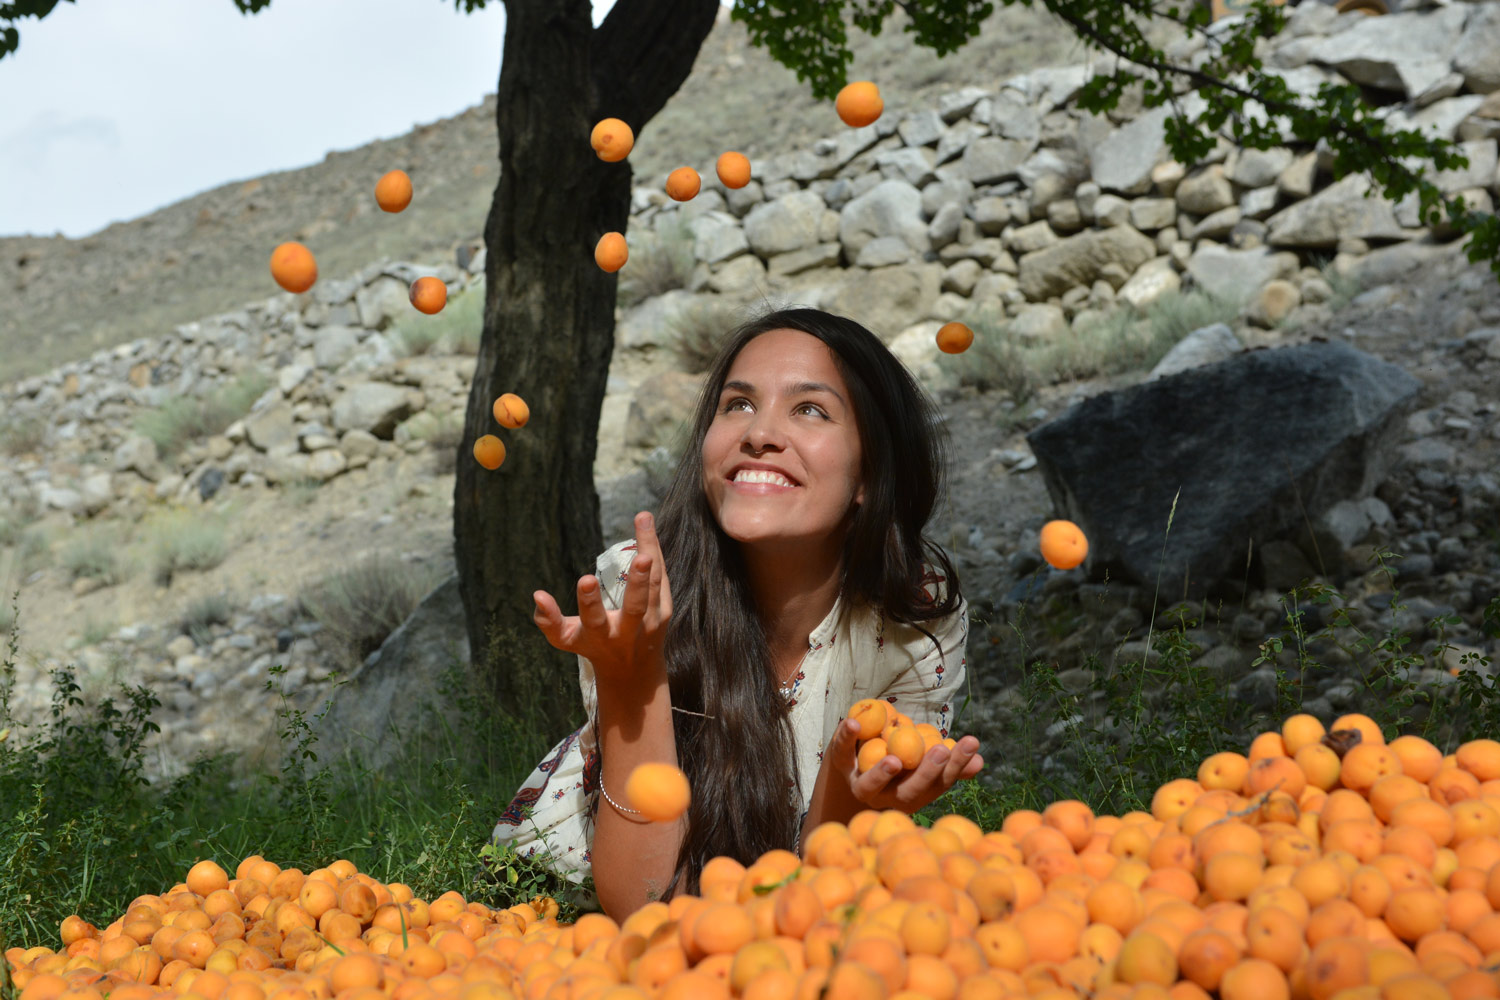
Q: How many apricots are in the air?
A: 13